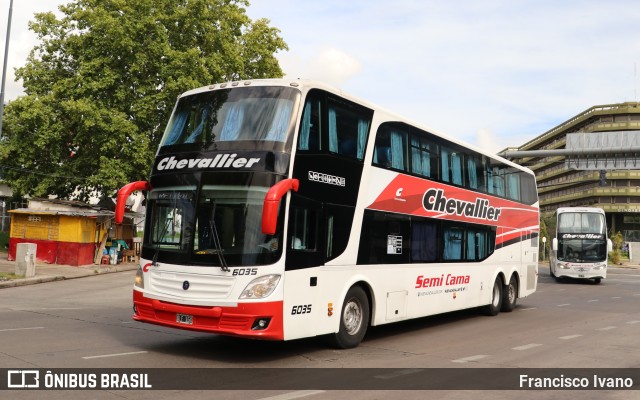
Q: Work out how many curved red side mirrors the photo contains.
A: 2